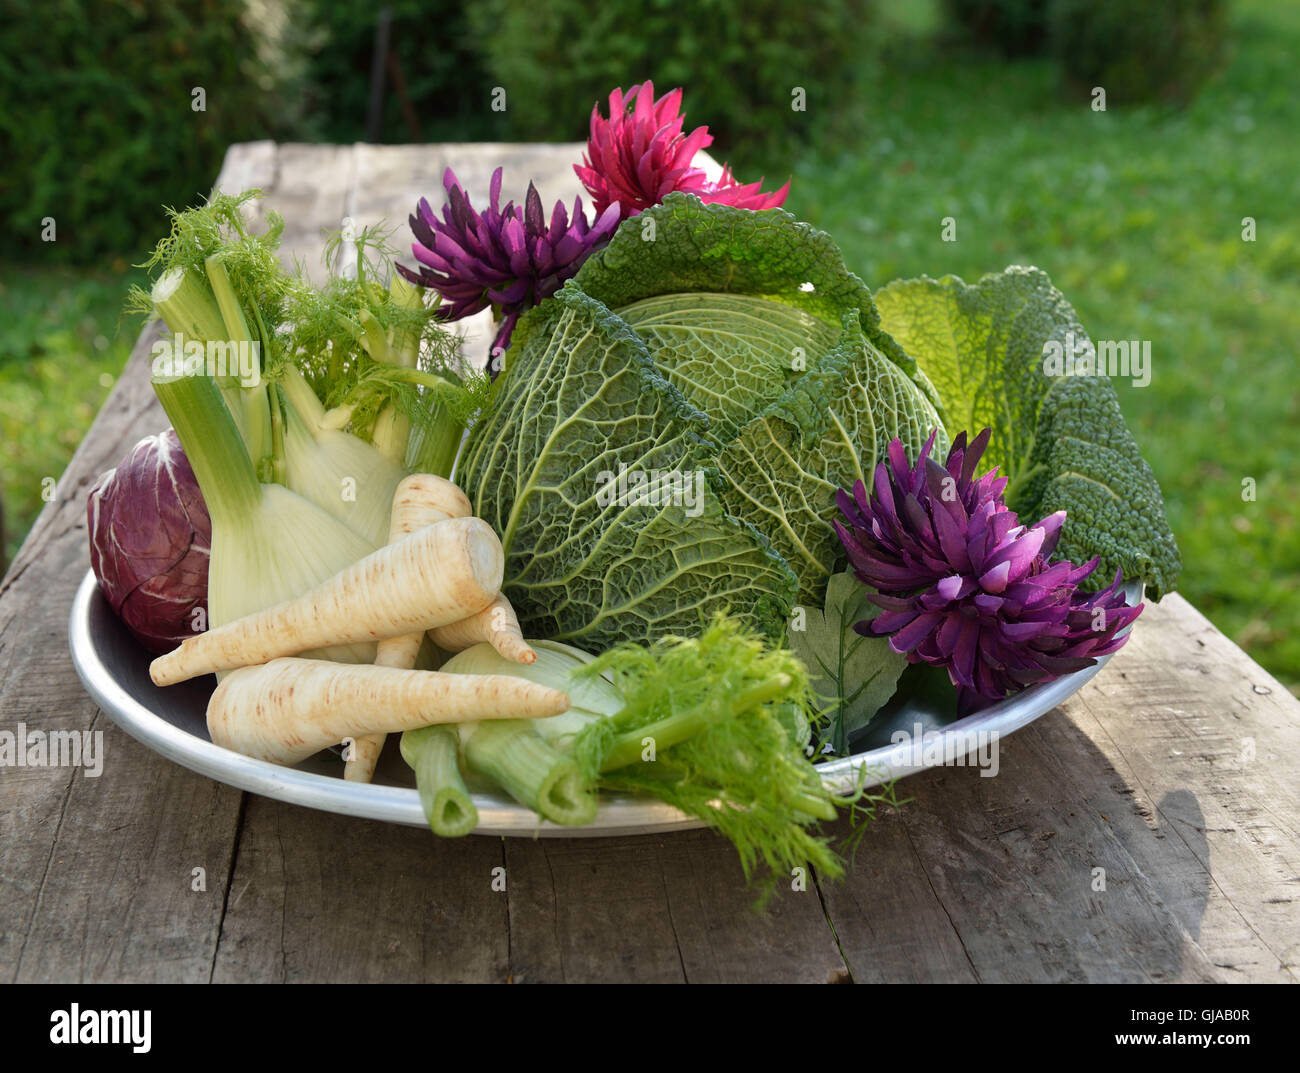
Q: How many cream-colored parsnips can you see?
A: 4